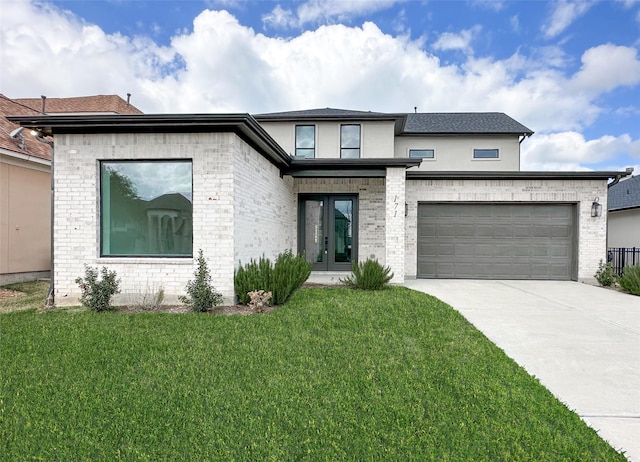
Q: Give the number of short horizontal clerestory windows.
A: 2